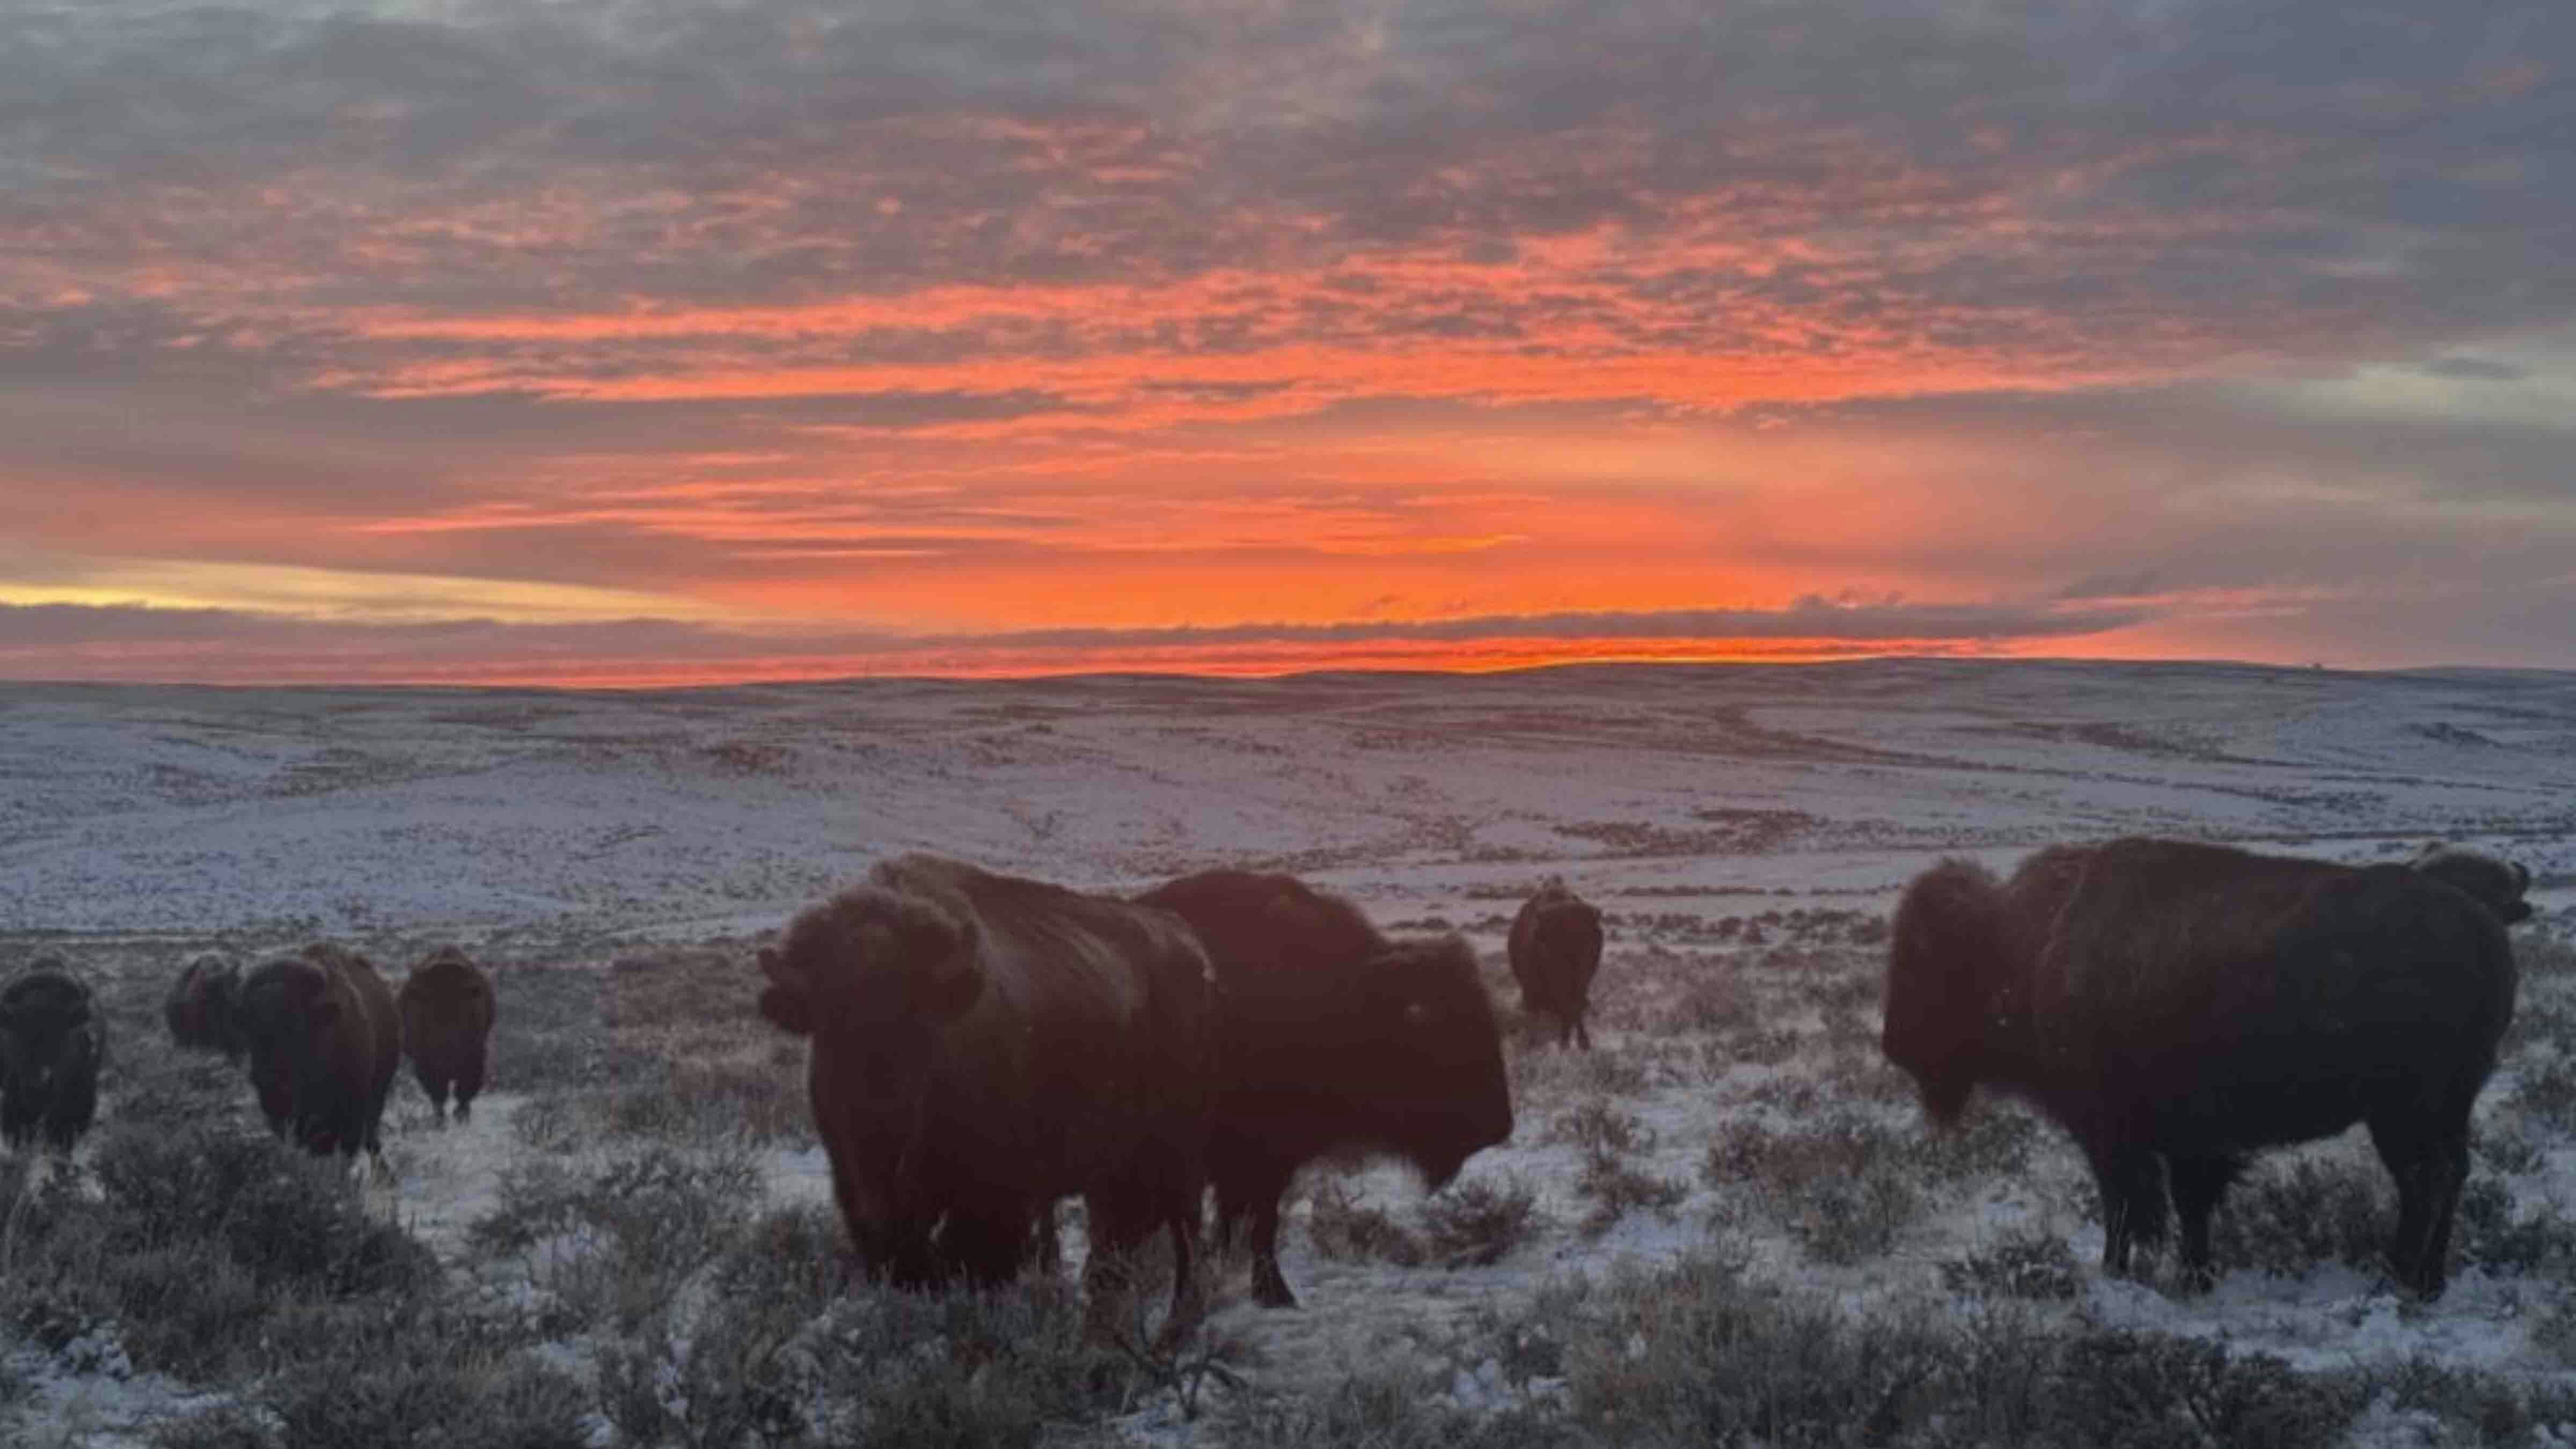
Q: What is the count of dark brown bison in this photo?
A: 9